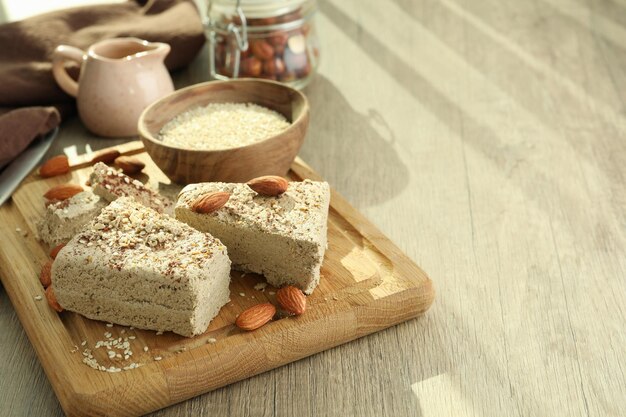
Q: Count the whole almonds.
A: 11